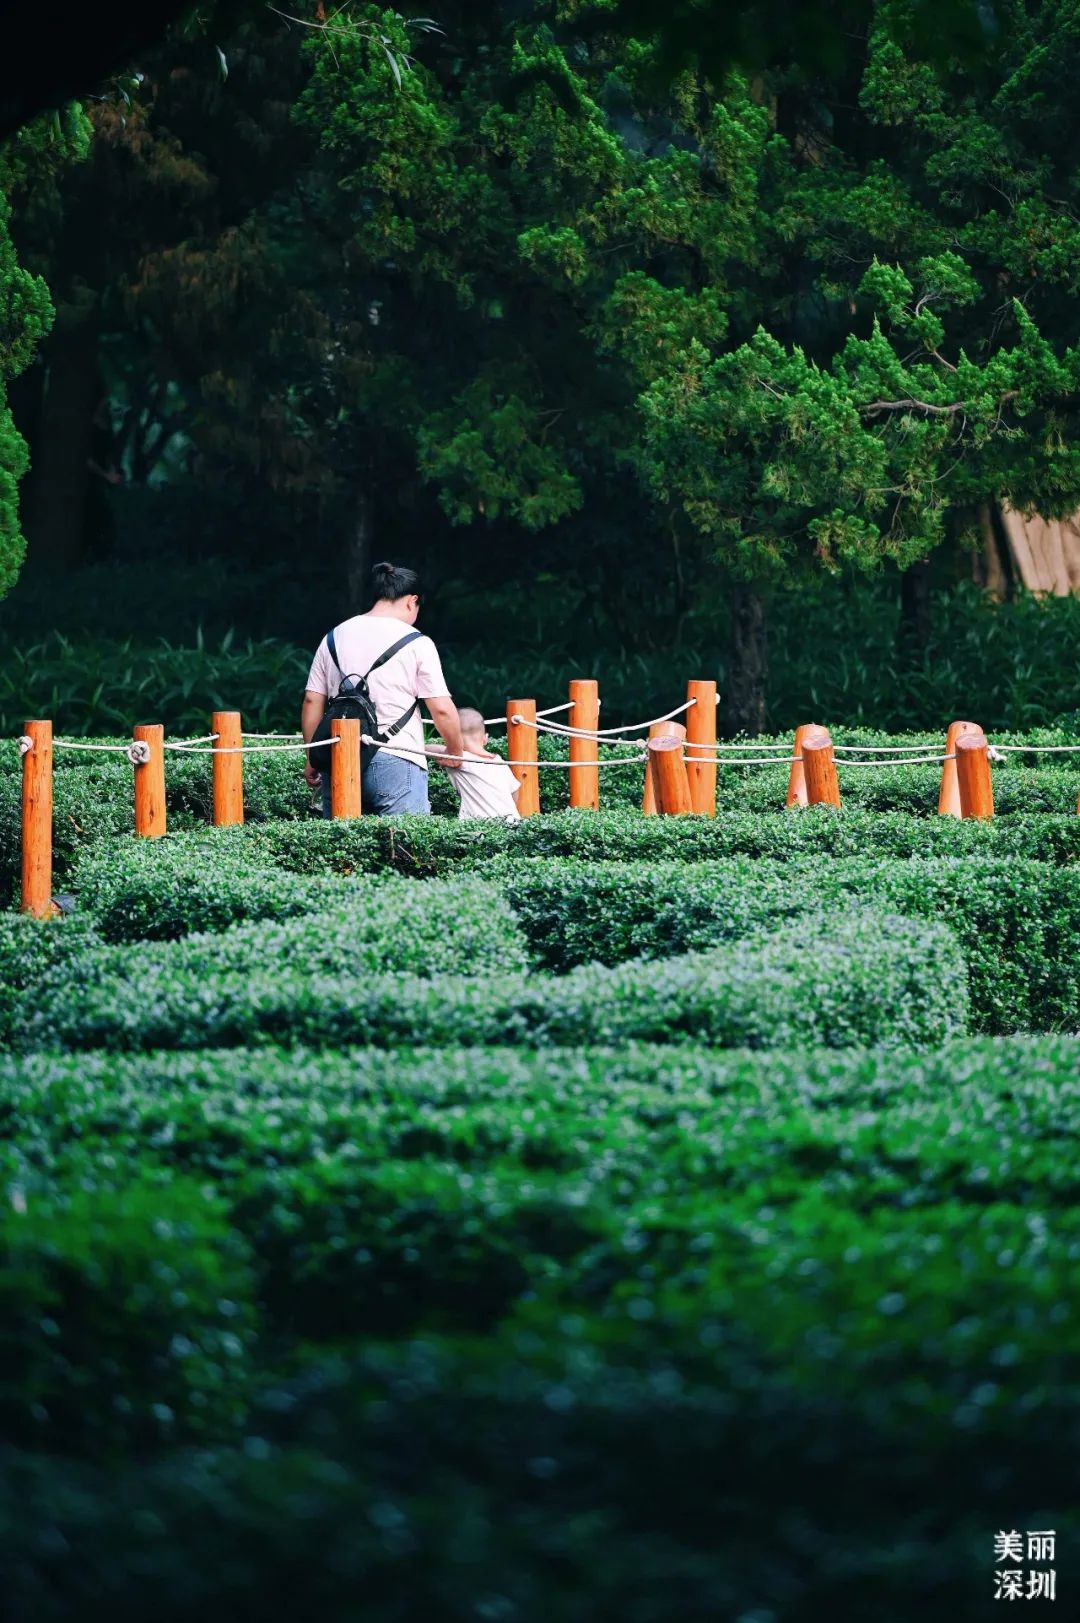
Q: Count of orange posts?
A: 13